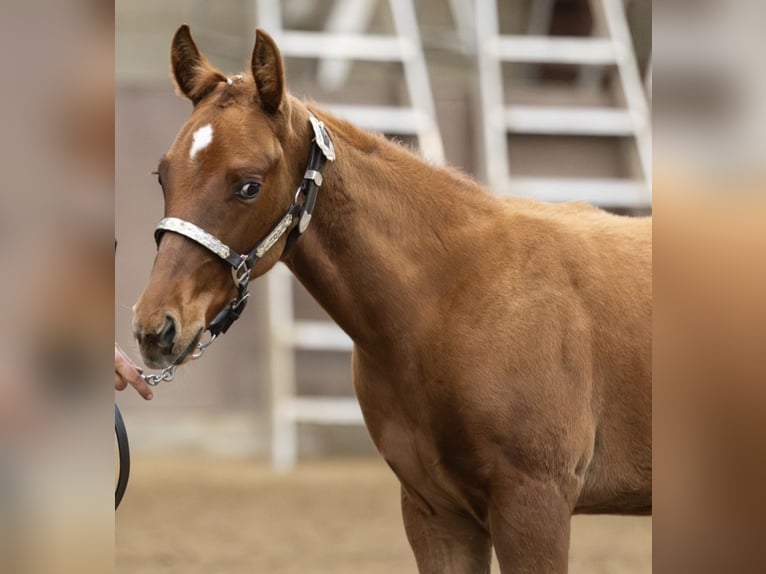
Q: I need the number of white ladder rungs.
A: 7